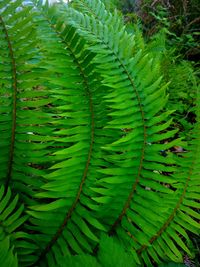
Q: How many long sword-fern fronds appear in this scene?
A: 4